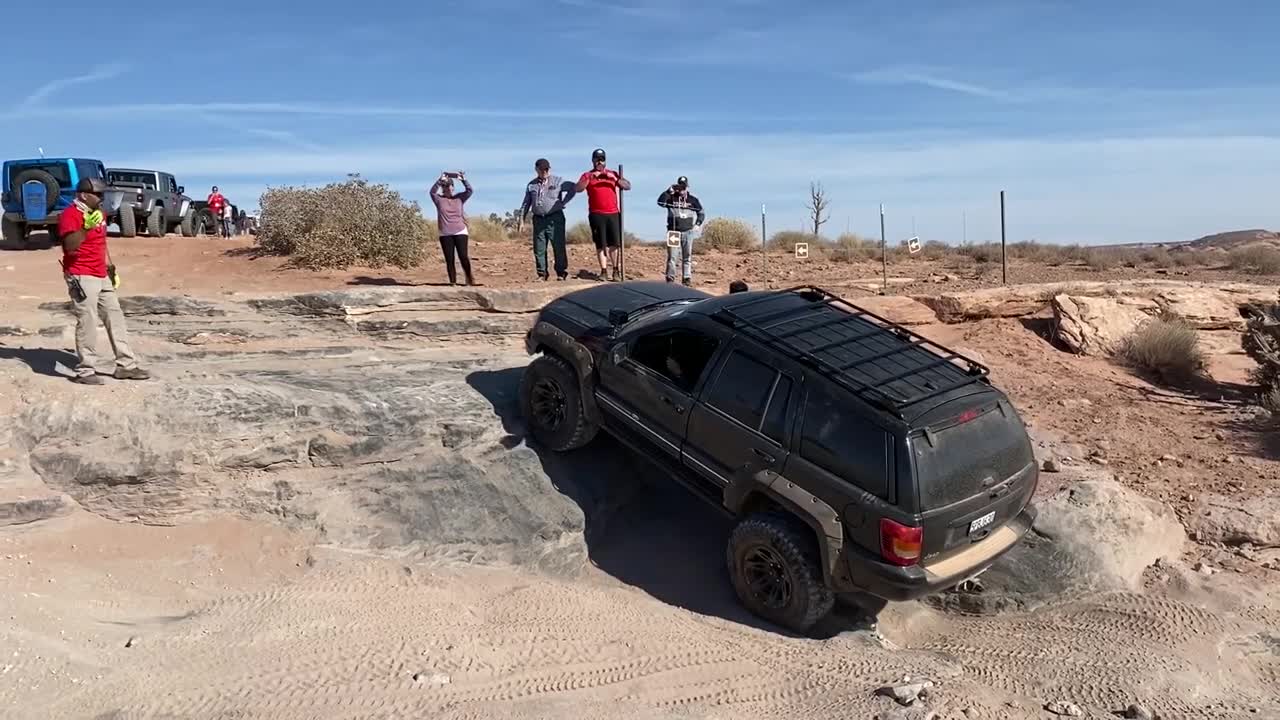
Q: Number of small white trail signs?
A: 3